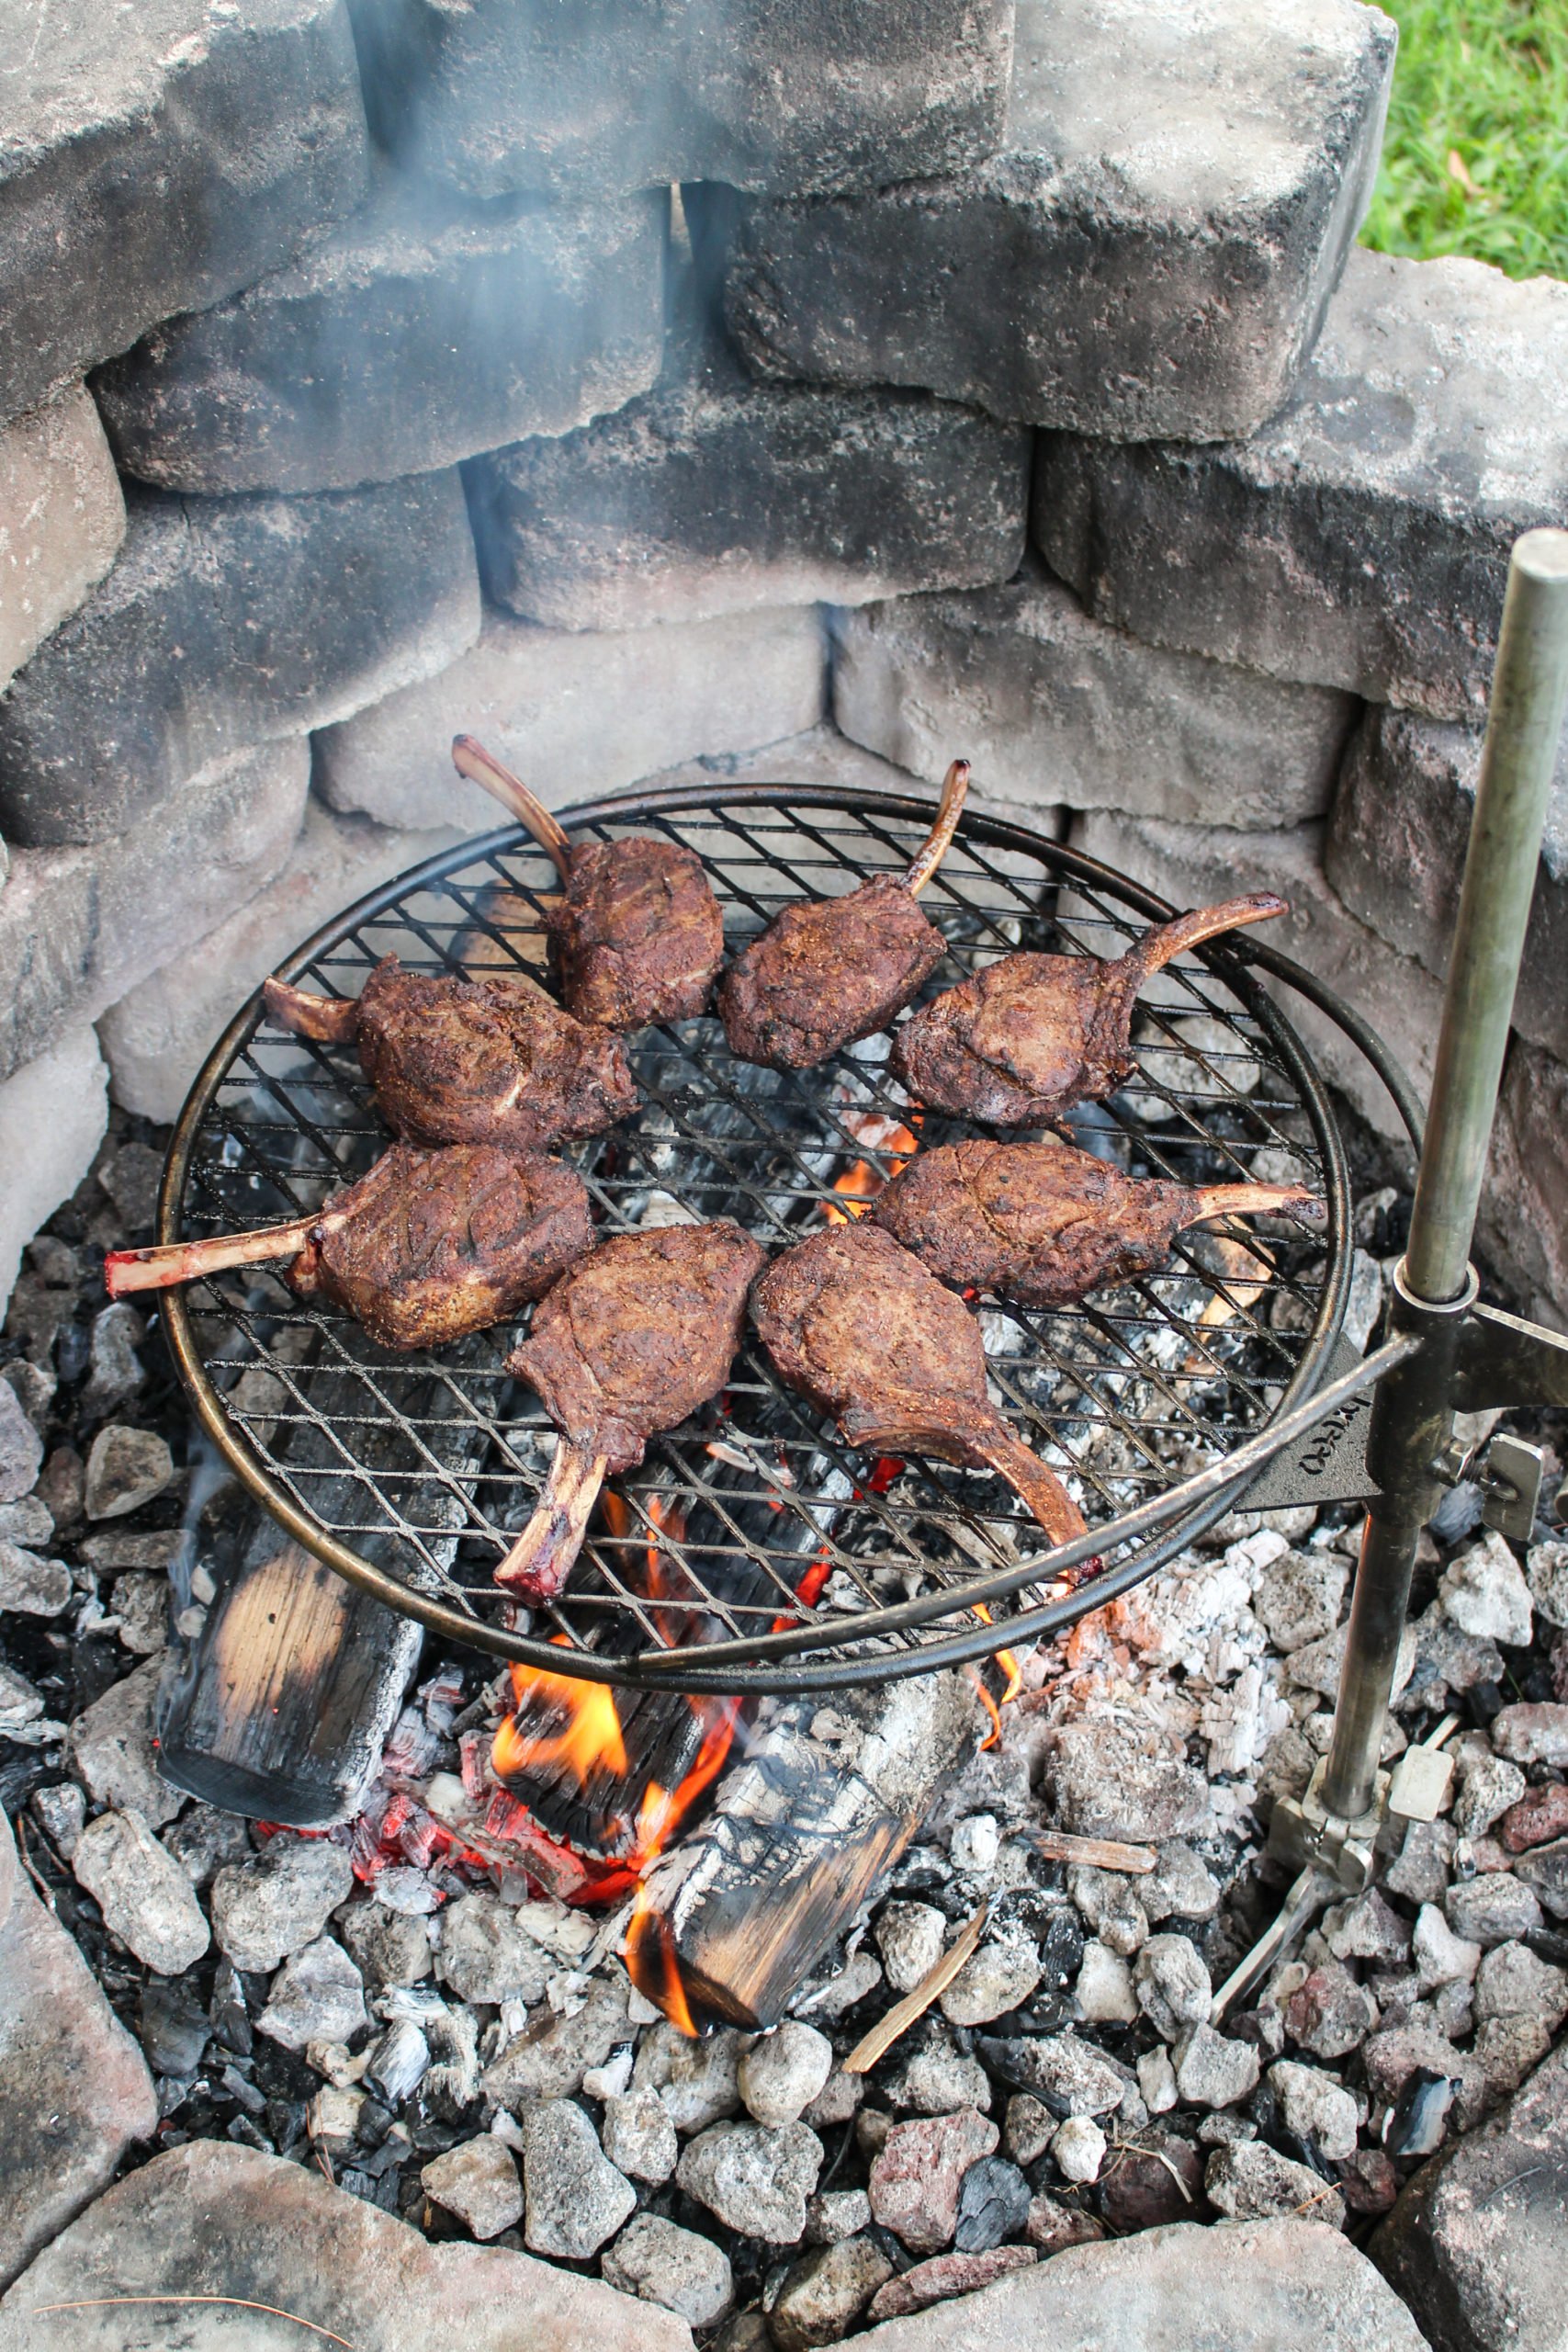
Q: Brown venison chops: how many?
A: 8